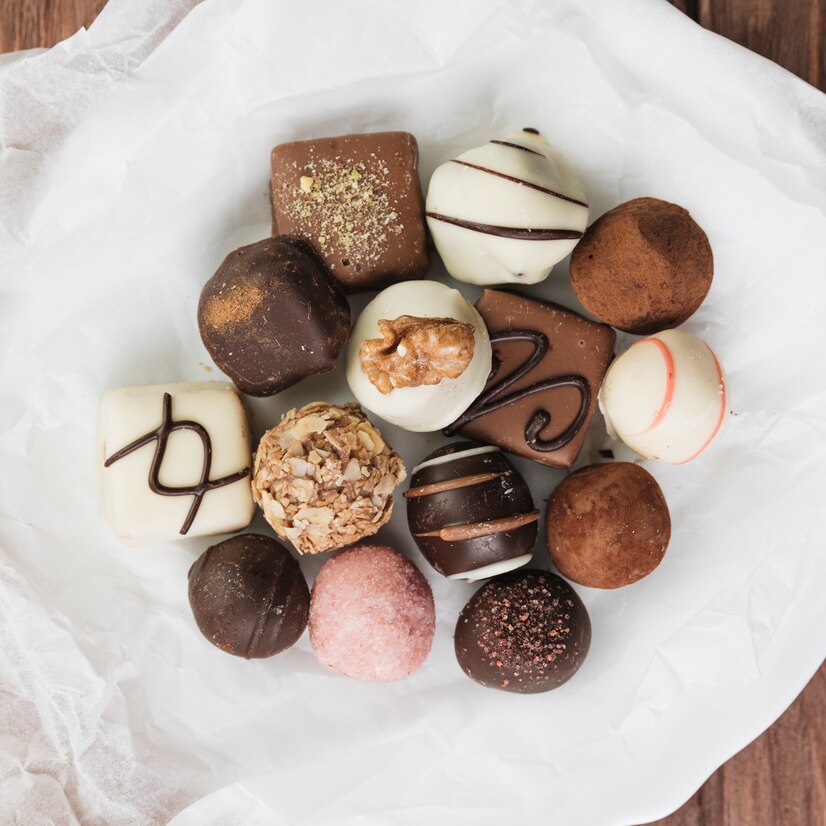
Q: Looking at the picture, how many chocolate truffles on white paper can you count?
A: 14